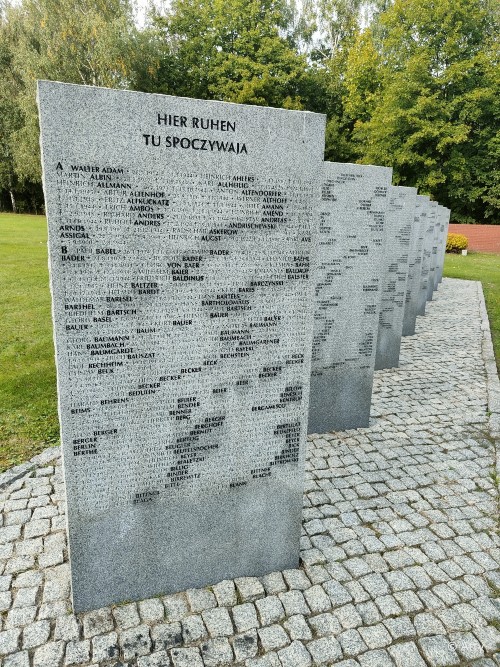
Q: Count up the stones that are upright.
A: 8